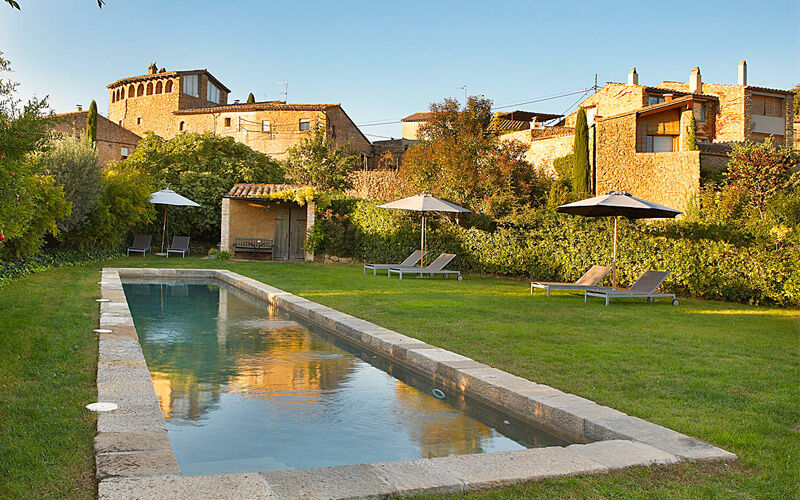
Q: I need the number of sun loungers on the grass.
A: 6